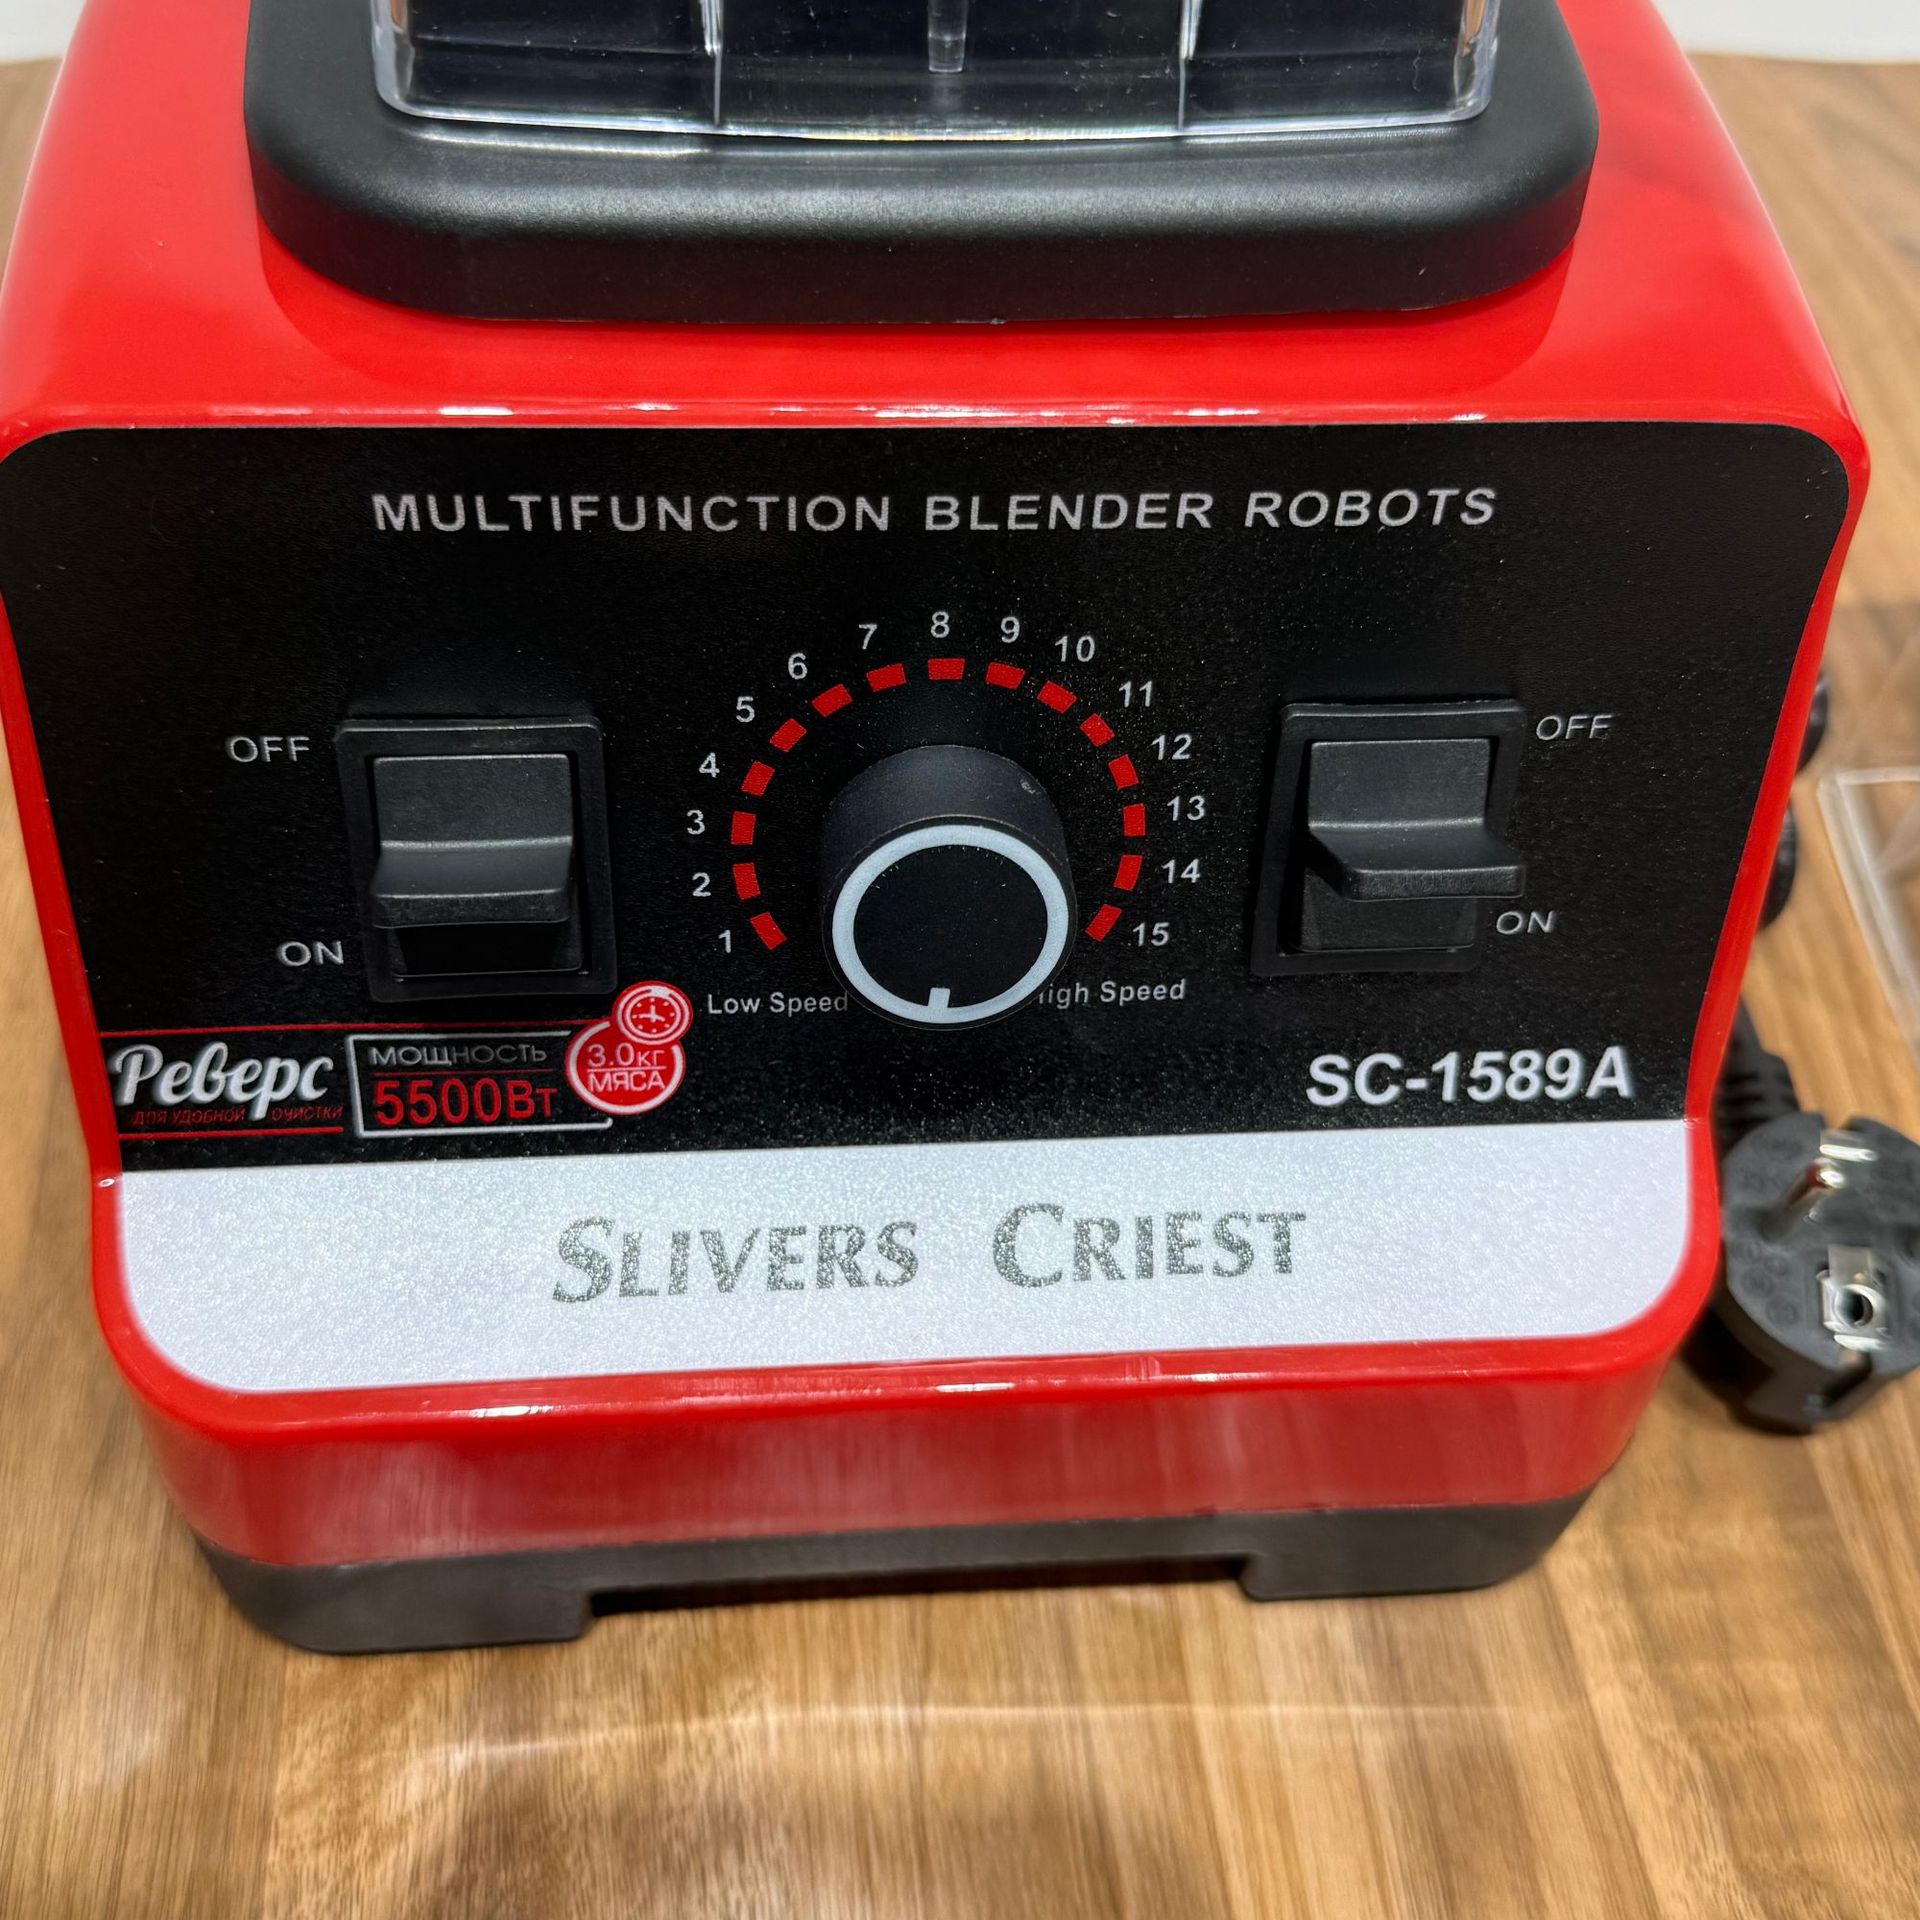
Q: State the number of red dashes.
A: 15